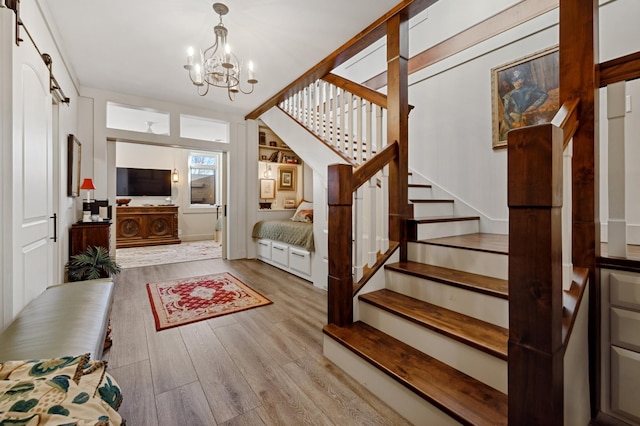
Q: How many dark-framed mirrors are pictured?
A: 1